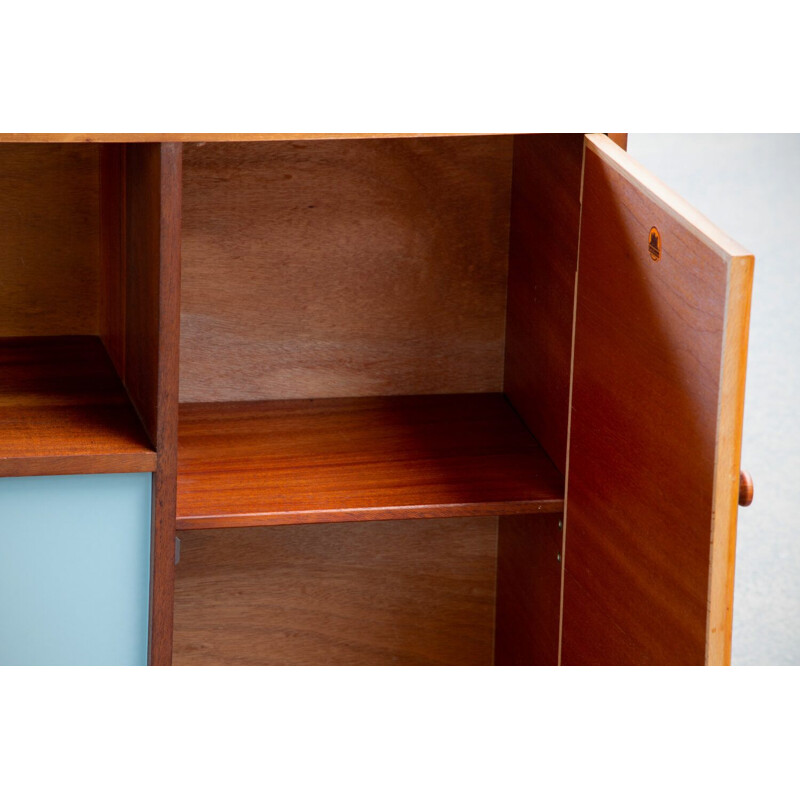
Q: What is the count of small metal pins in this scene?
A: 2